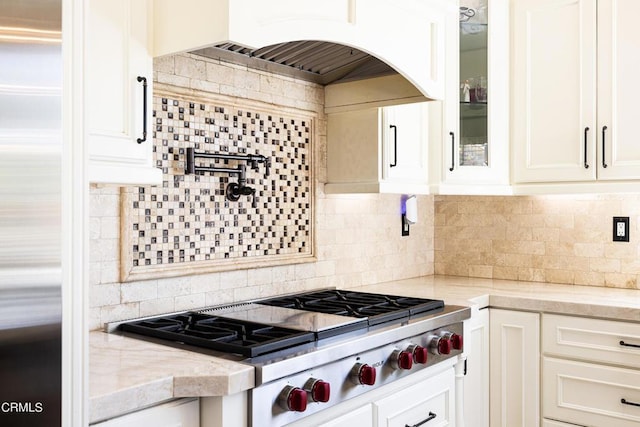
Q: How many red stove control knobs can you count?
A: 7